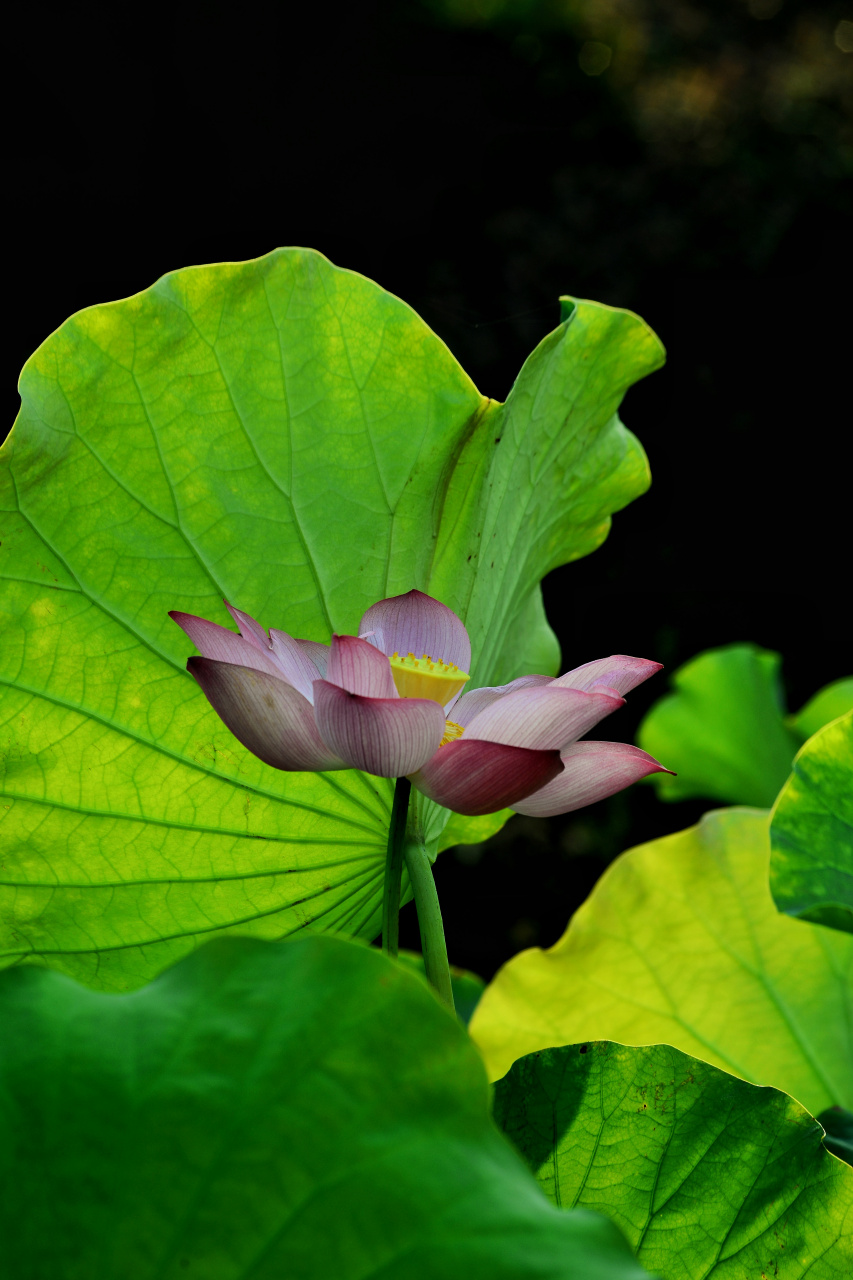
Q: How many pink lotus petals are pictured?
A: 13